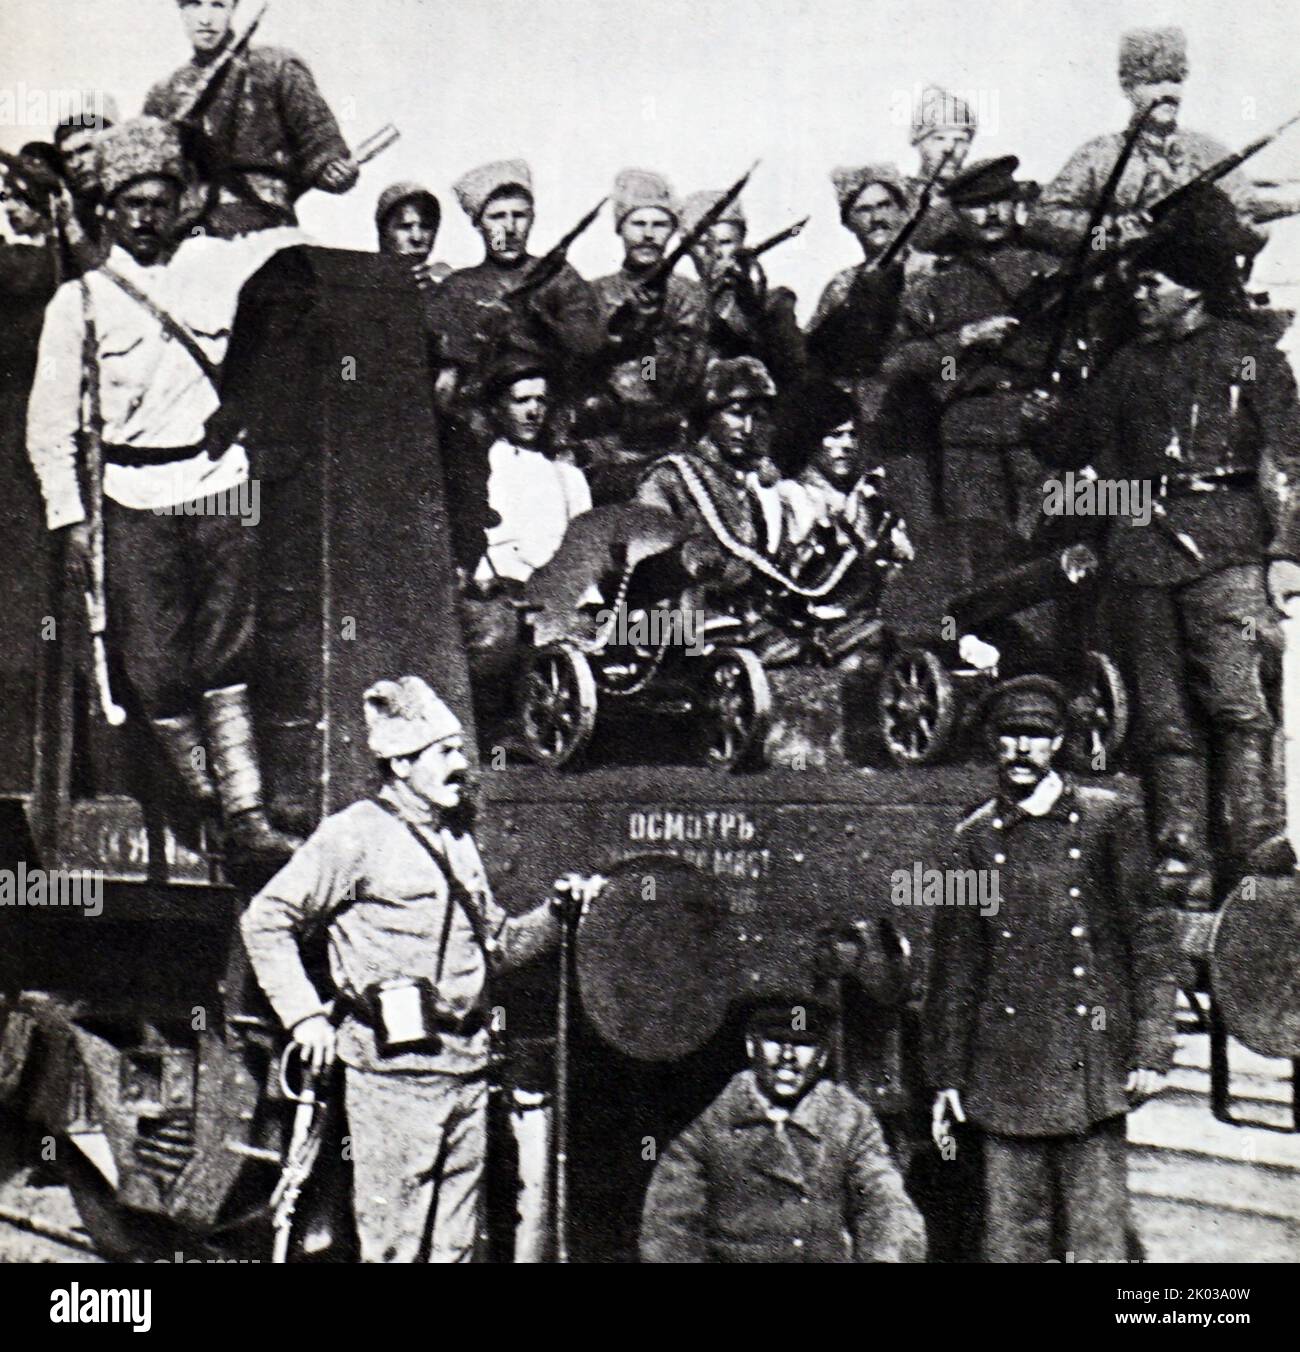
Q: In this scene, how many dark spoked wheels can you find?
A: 4